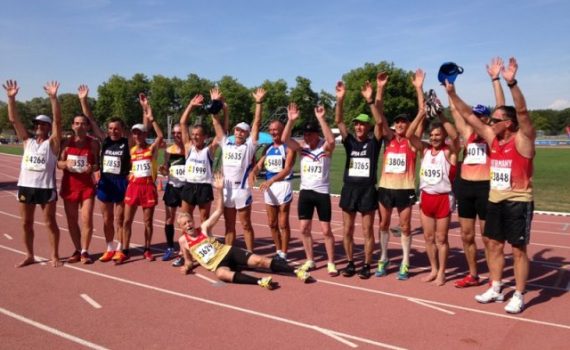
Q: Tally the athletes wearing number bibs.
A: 15